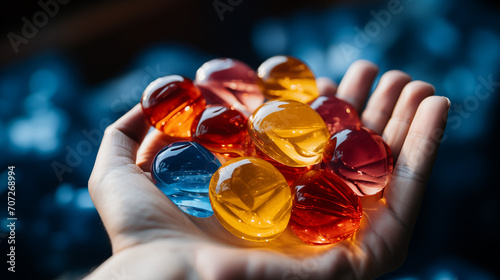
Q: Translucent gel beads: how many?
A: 11